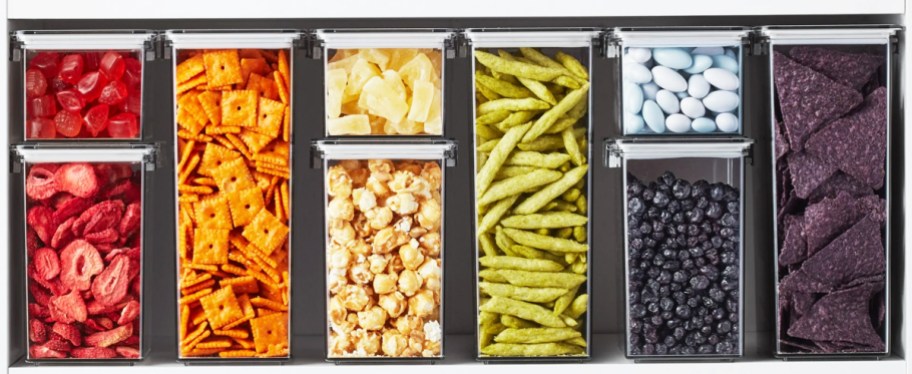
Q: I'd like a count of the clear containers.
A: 9